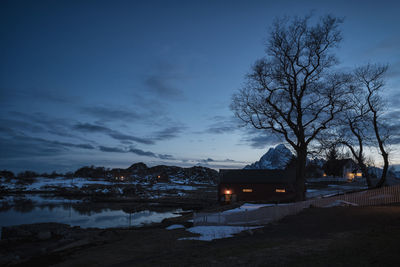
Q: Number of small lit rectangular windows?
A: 2